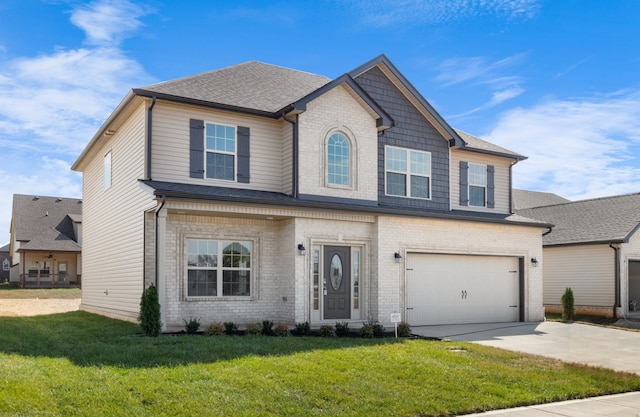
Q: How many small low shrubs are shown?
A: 12